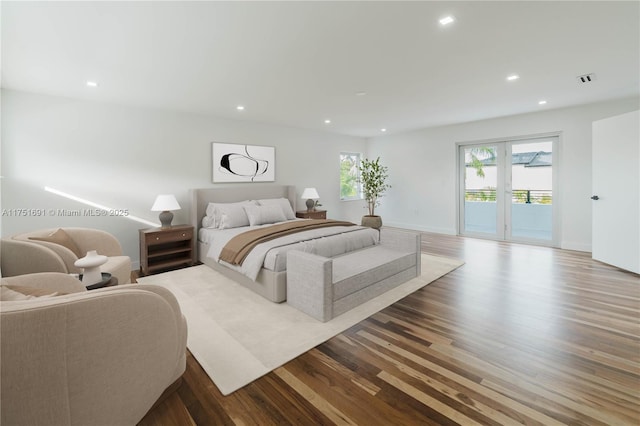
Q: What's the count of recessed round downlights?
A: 7